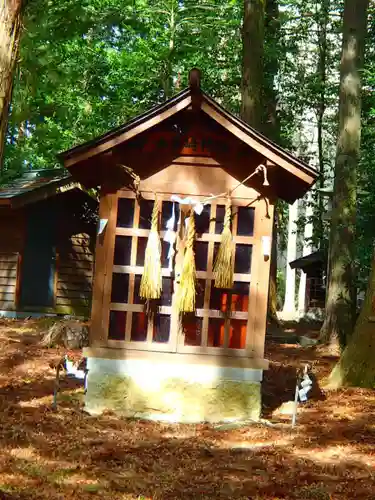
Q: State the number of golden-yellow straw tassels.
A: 3